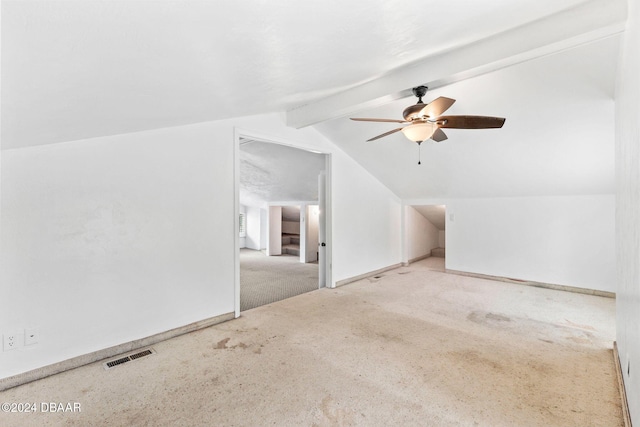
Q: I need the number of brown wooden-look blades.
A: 5